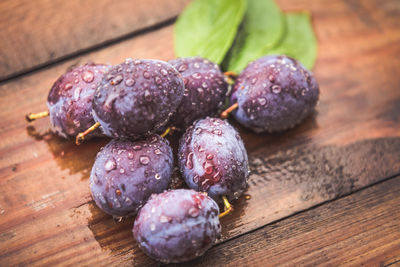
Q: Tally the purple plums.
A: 7